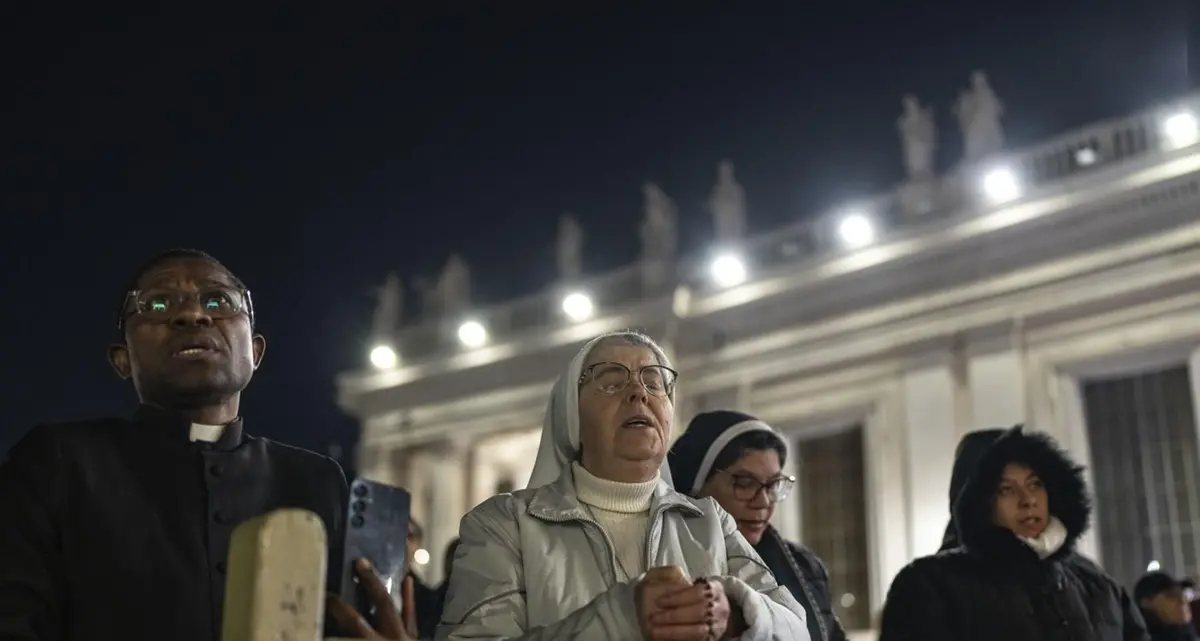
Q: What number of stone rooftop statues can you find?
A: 7